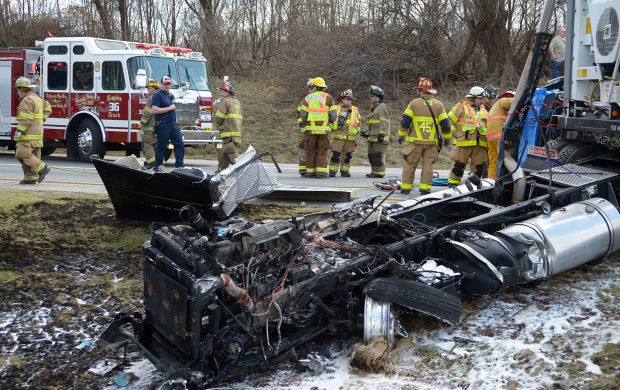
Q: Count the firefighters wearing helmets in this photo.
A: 10